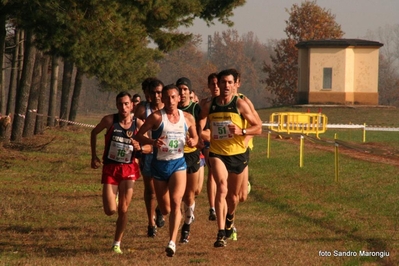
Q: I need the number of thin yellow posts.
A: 4